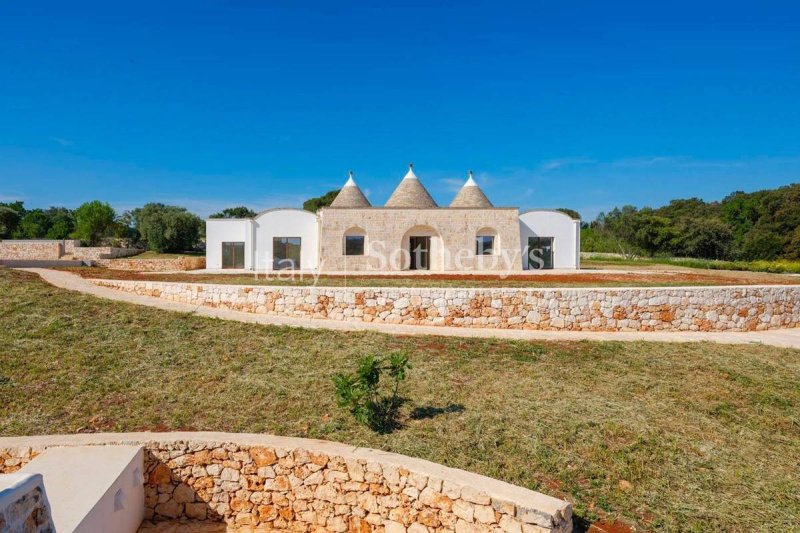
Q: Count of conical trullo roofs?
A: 3